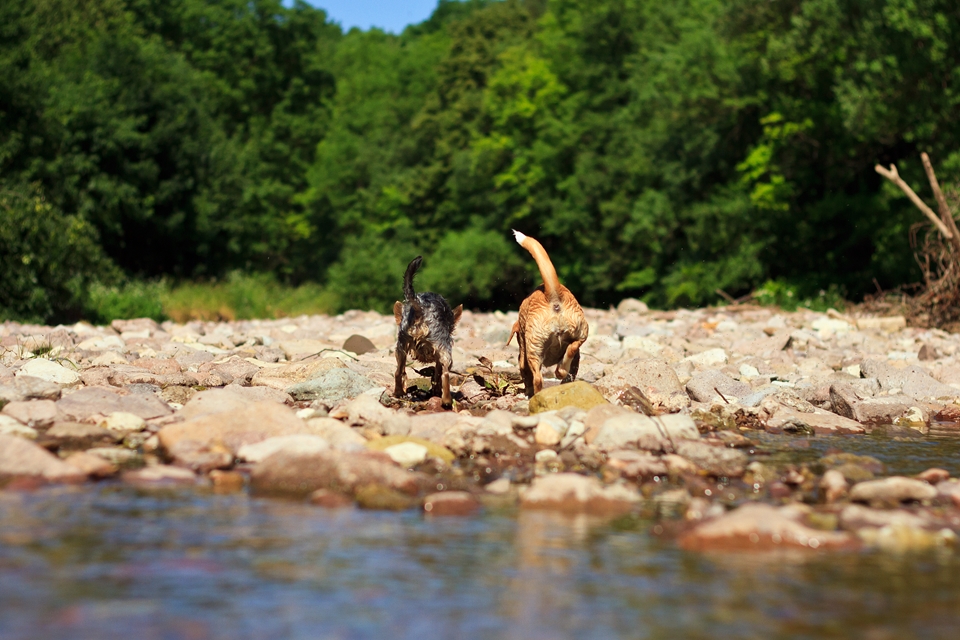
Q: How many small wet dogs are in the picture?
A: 2